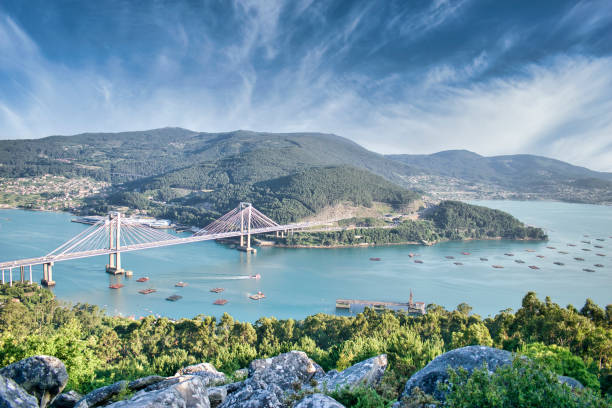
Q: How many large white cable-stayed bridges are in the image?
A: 1